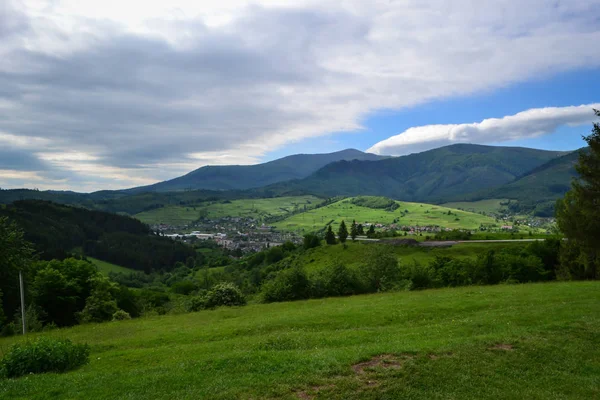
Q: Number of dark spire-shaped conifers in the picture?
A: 5